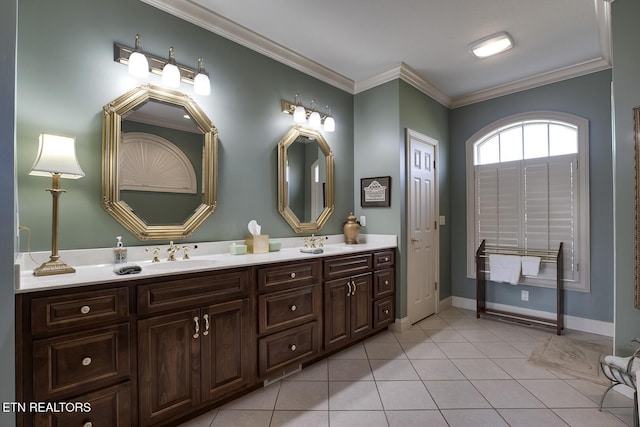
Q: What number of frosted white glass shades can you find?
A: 6